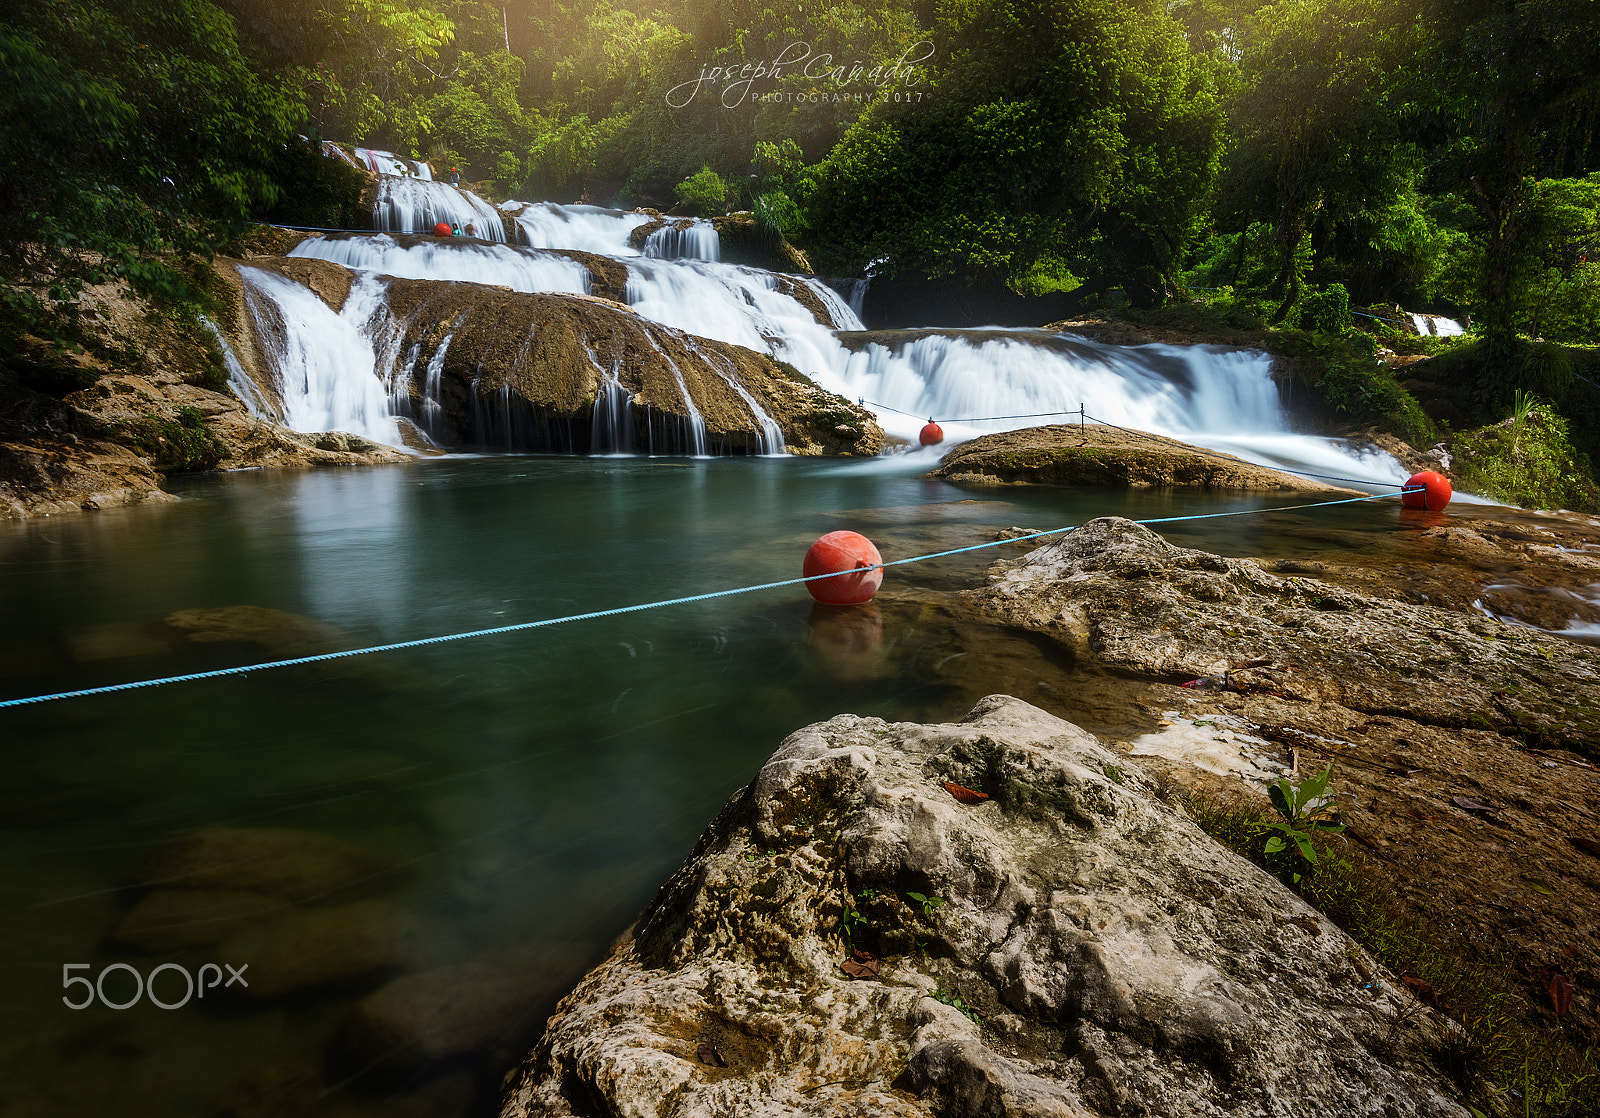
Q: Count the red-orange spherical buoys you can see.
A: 4